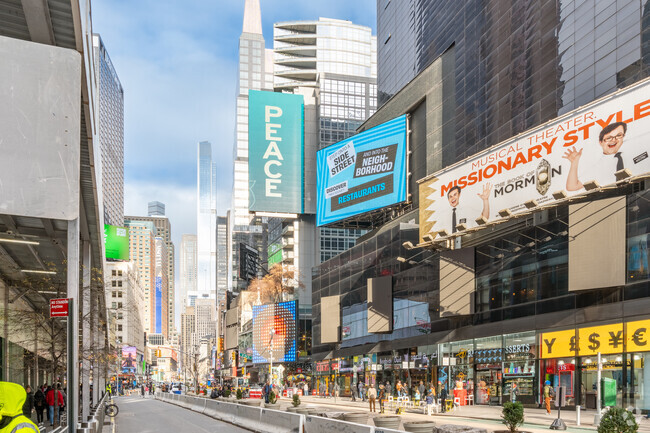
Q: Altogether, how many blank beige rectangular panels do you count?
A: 4